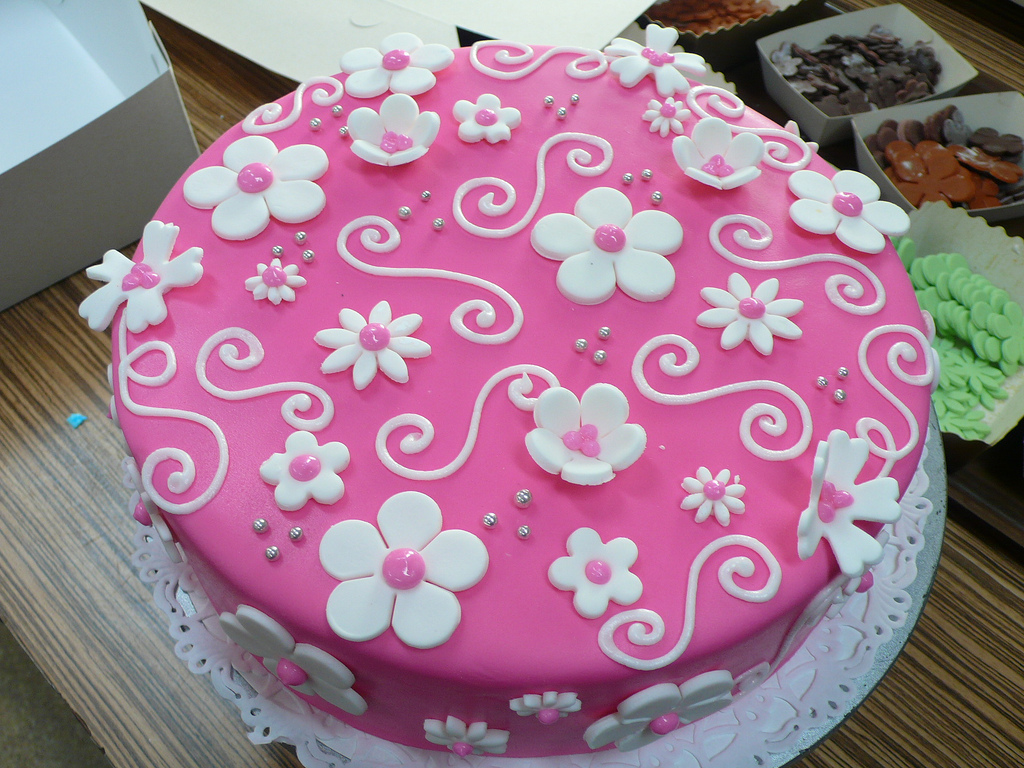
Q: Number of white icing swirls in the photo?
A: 12